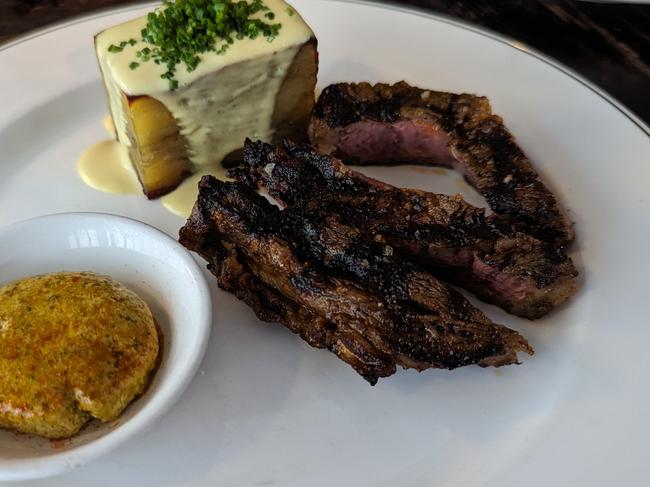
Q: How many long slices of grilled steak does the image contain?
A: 3